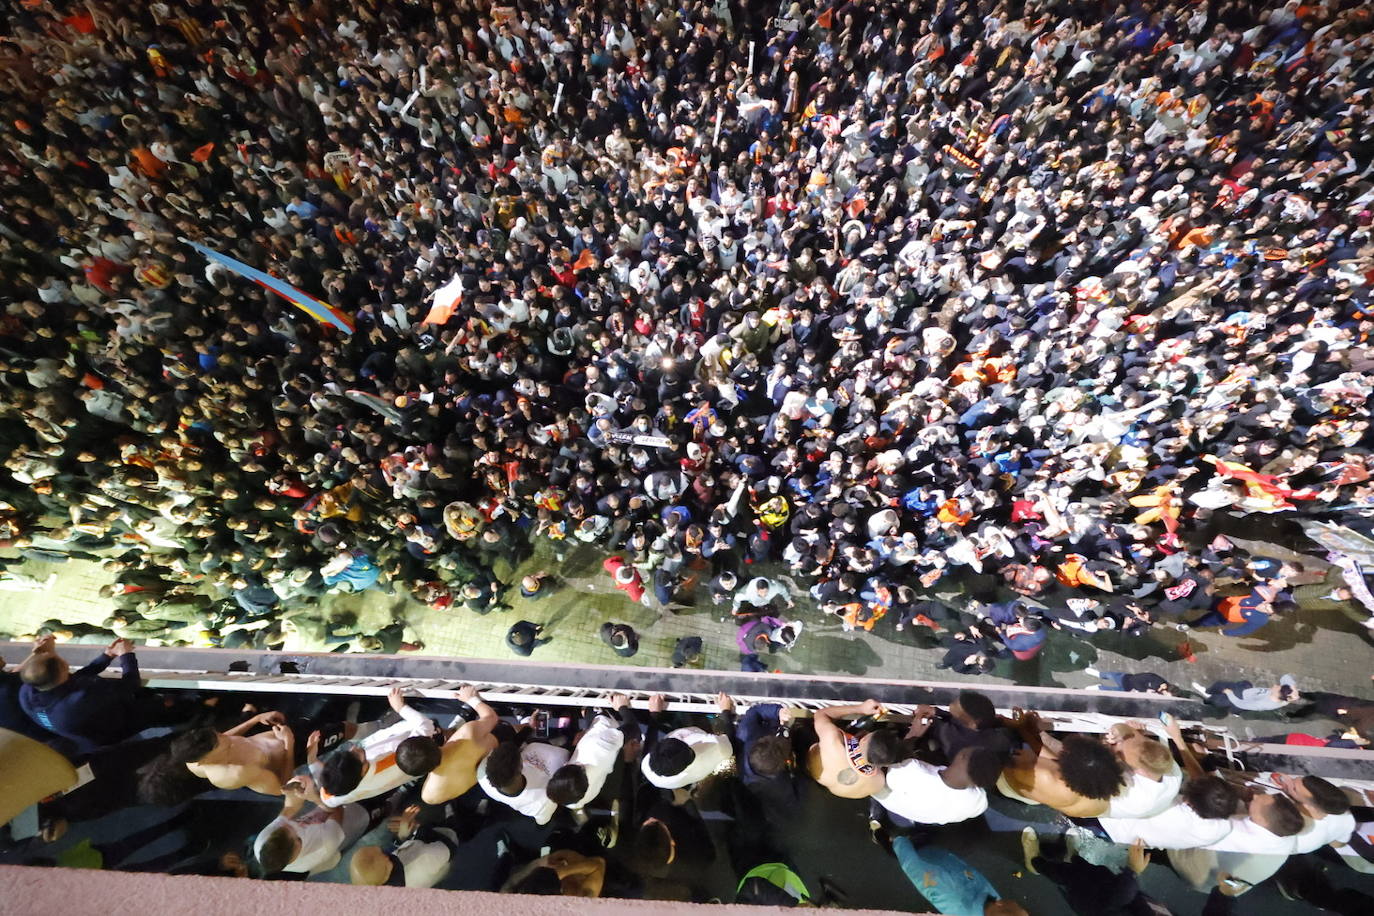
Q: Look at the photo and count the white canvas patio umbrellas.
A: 0